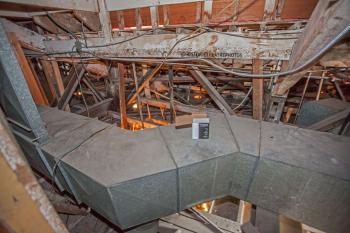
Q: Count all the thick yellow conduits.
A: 0